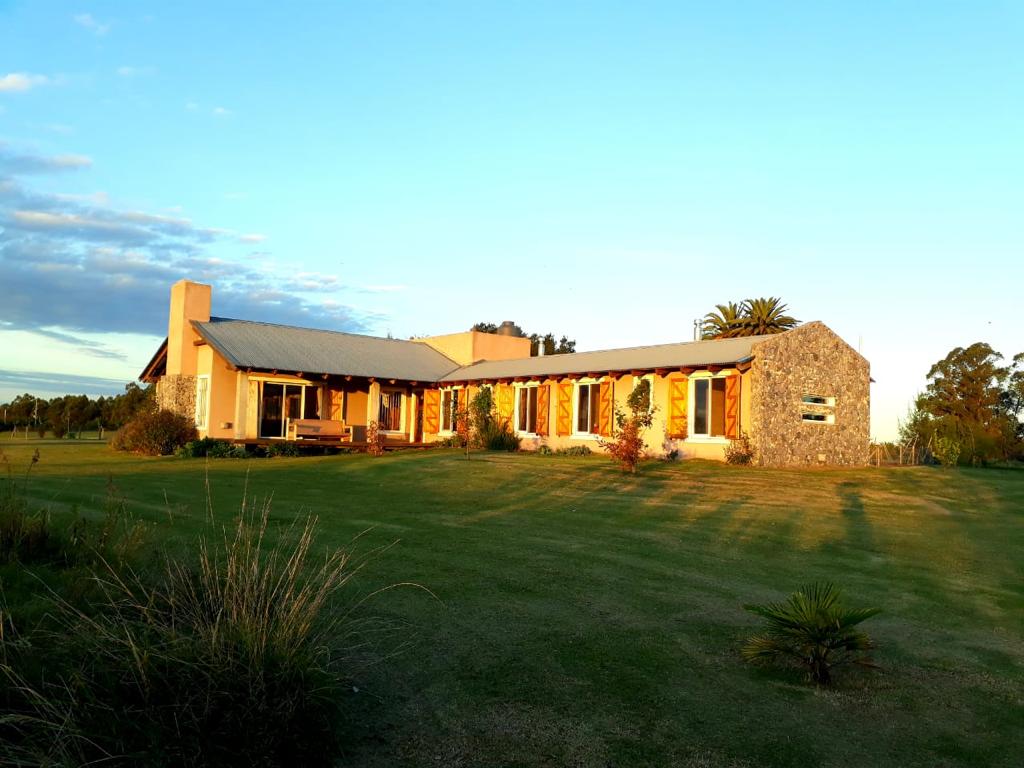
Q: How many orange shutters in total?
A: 9